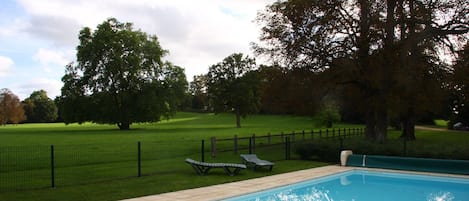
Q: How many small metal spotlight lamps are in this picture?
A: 0